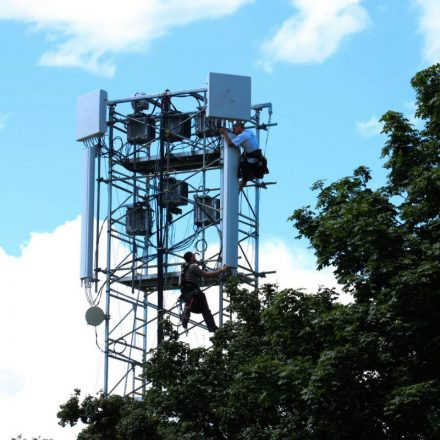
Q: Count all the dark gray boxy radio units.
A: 6